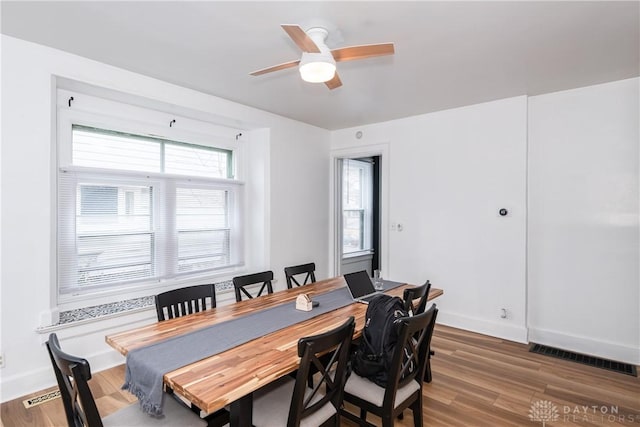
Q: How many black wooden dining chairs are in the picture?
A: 7